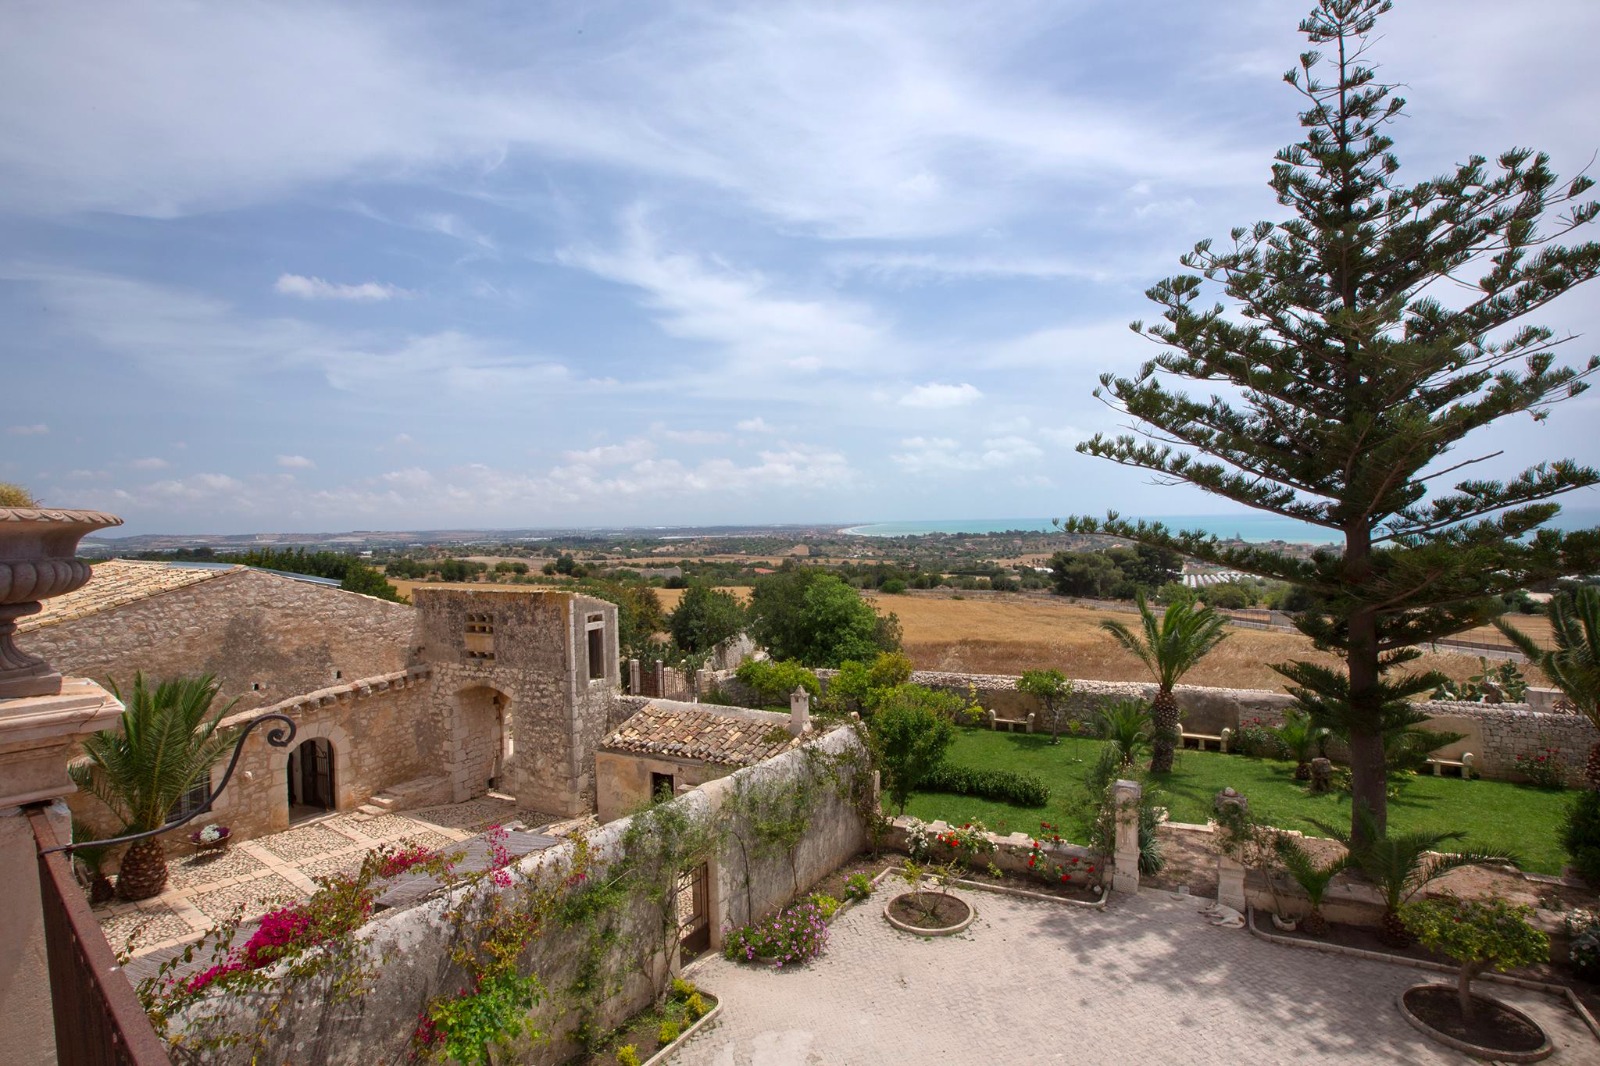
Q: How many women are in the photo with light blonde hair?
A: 0